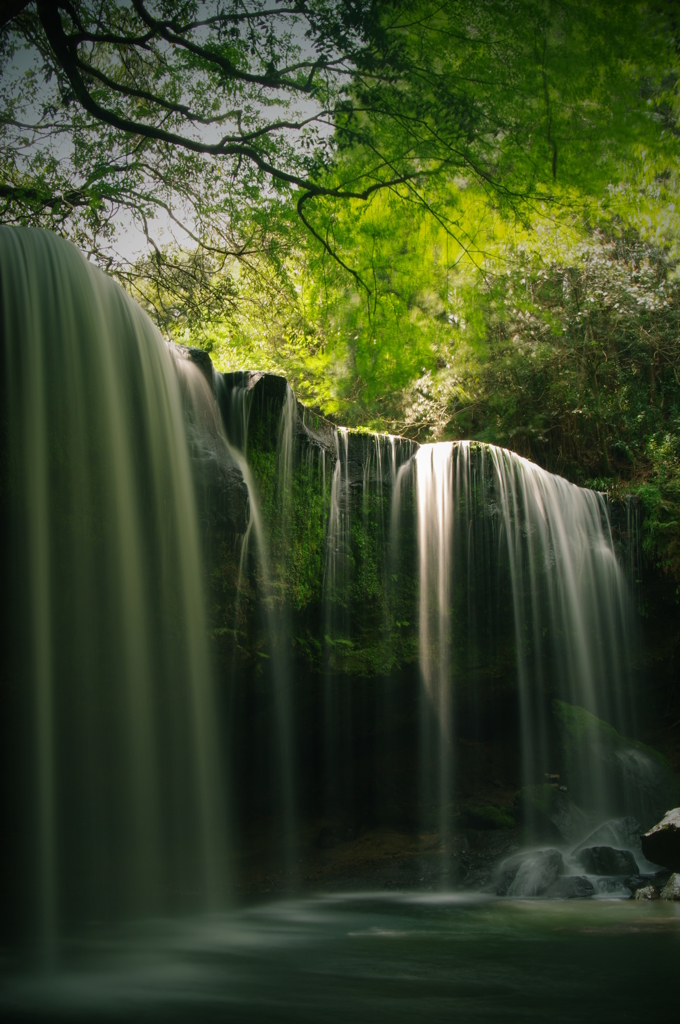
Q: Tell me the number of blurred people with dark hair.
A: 0